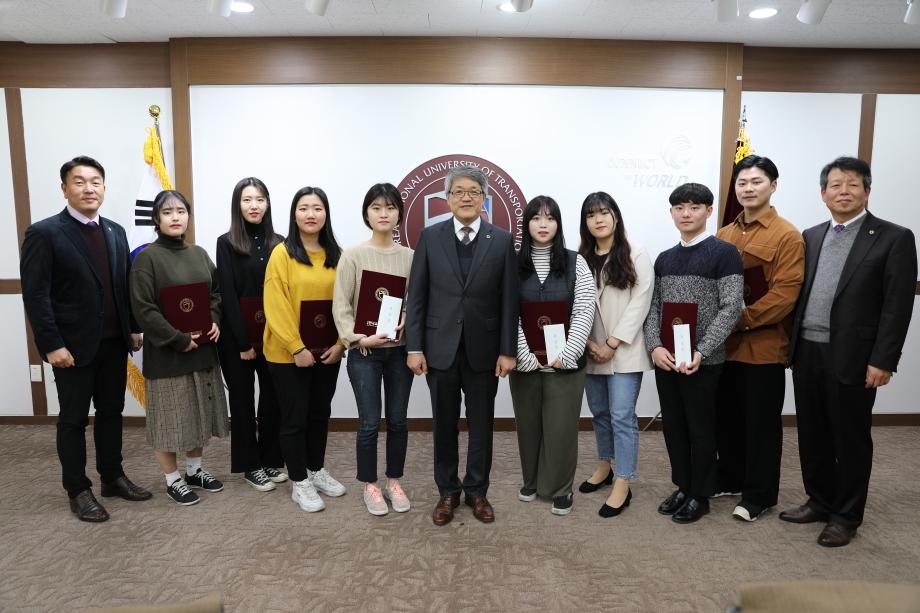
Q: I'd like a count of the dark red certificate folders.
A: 7